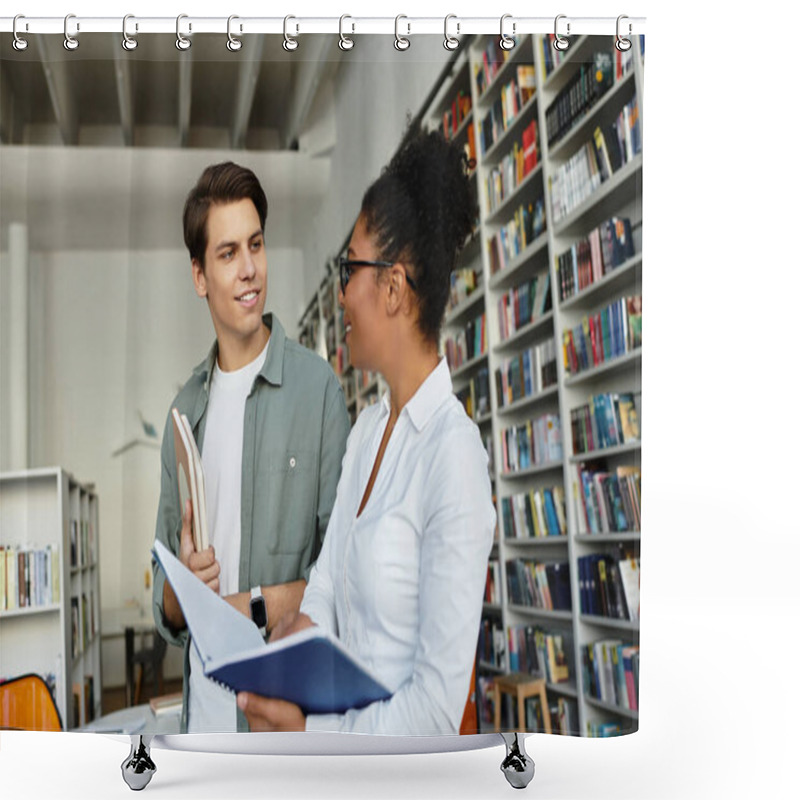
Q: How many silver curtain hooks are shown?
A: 12